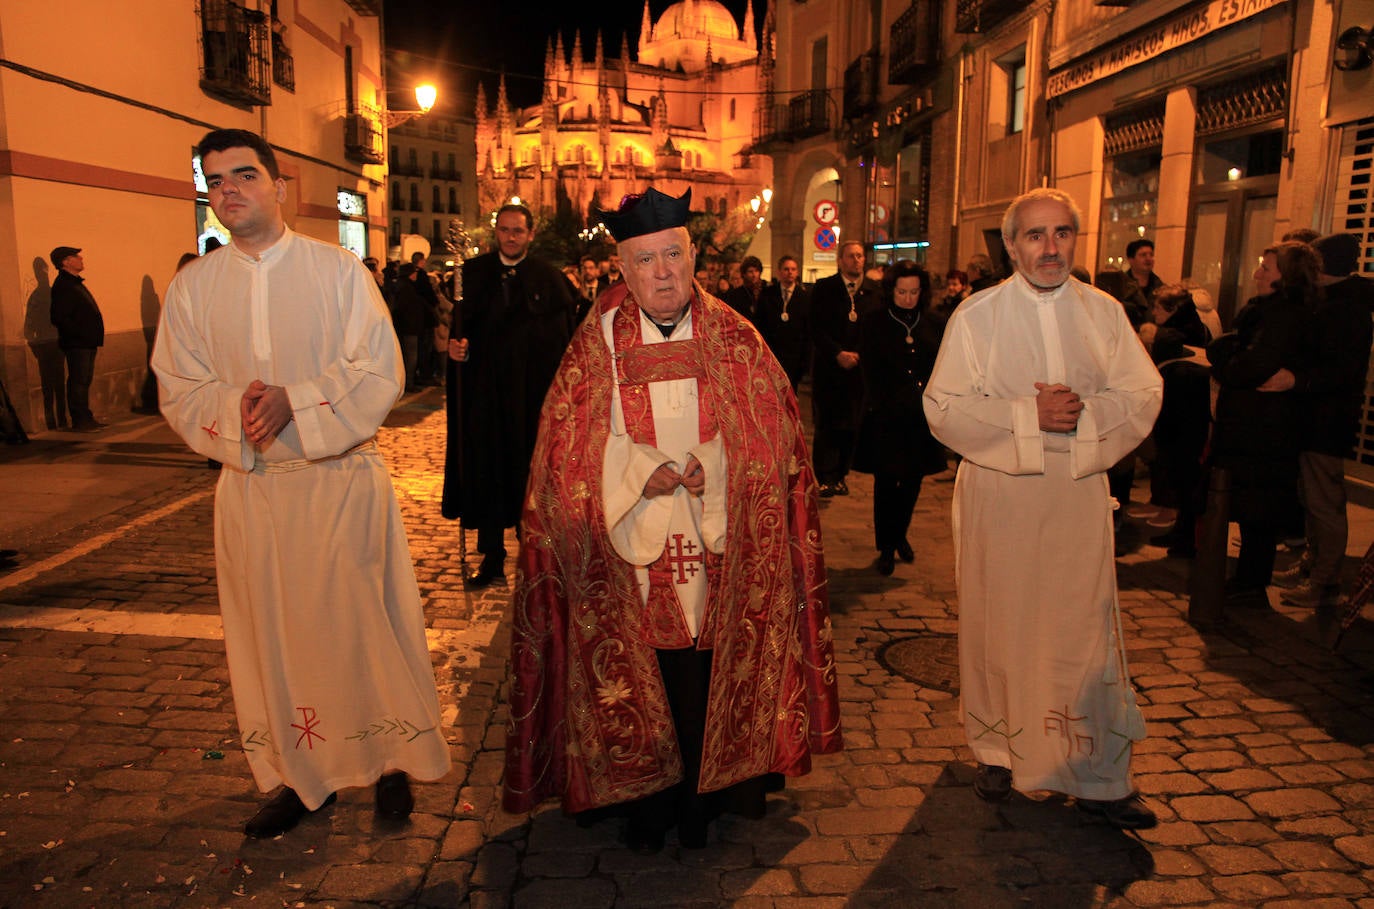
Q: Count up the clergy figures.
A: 3